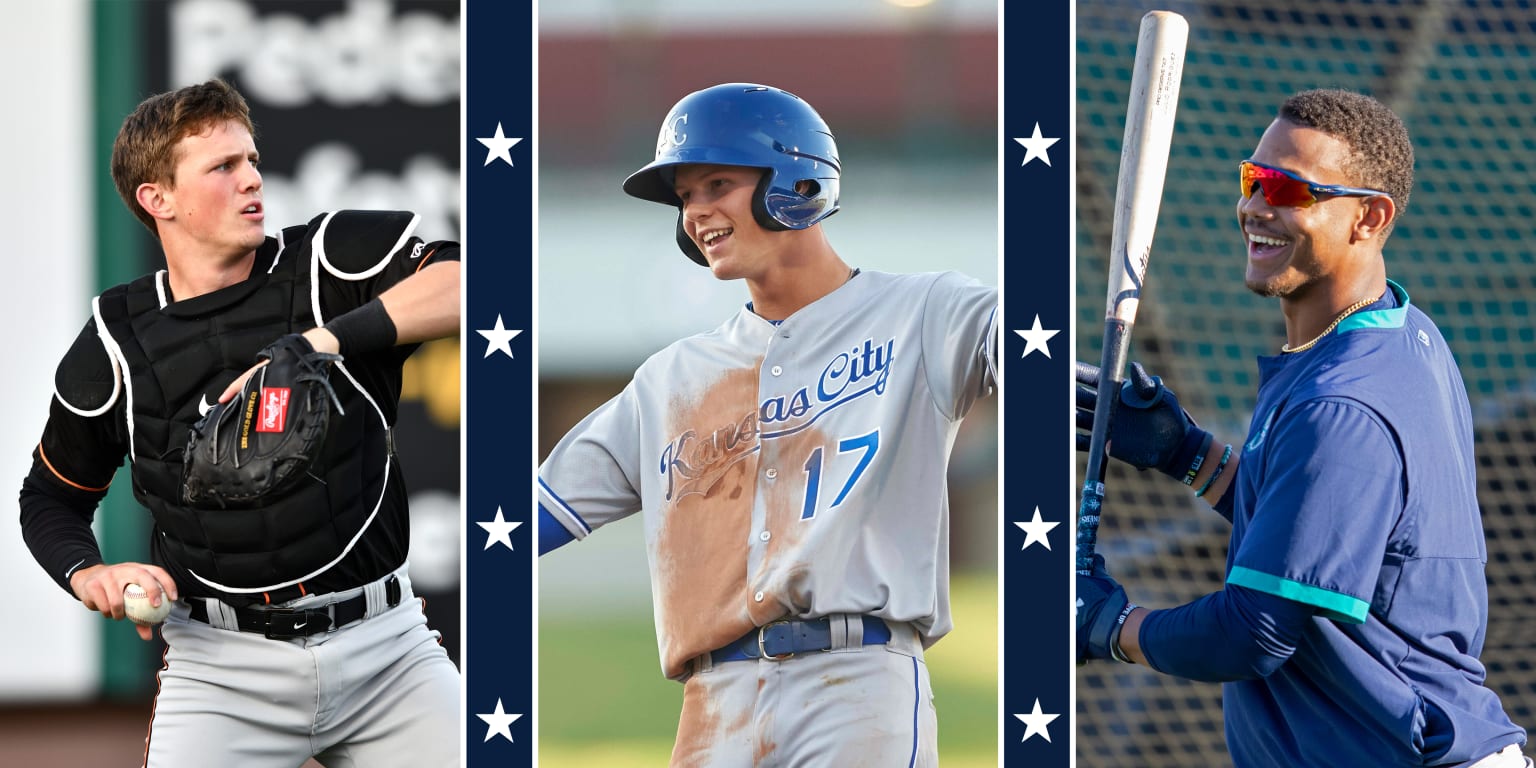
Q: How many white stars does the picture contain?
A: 8